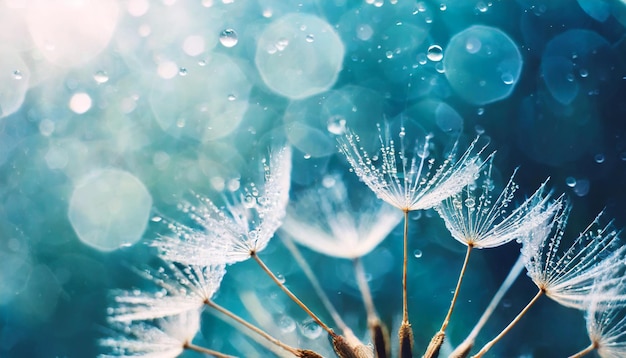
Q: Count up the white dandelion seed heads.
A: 8